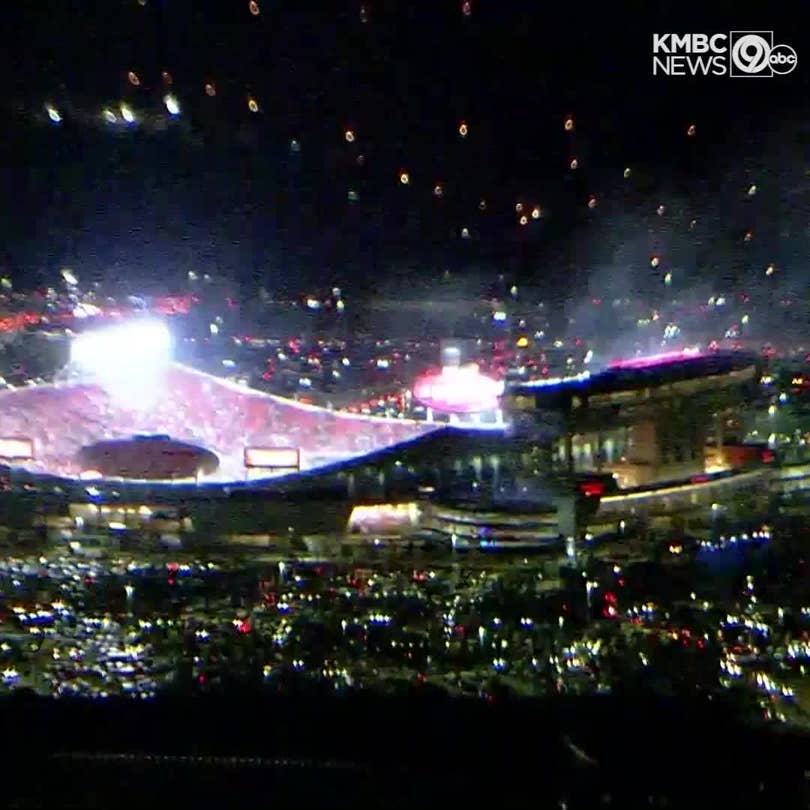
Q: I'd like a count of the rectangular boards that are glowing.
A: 2